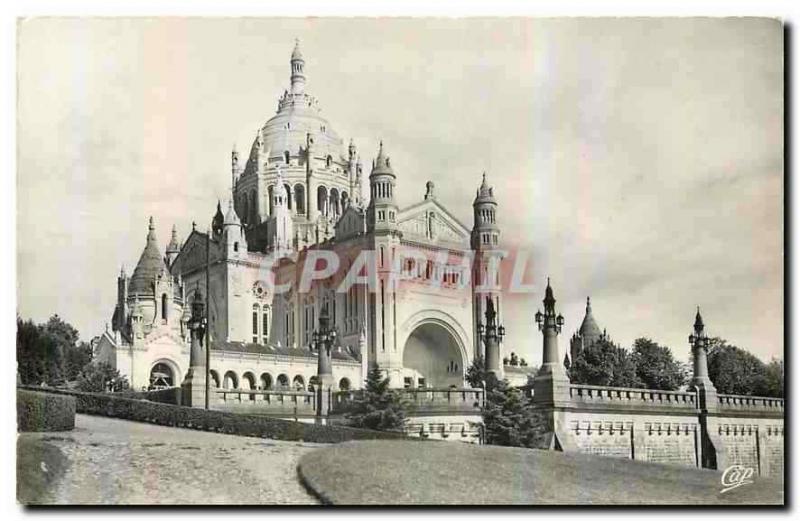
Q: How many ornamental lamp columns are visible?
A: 5